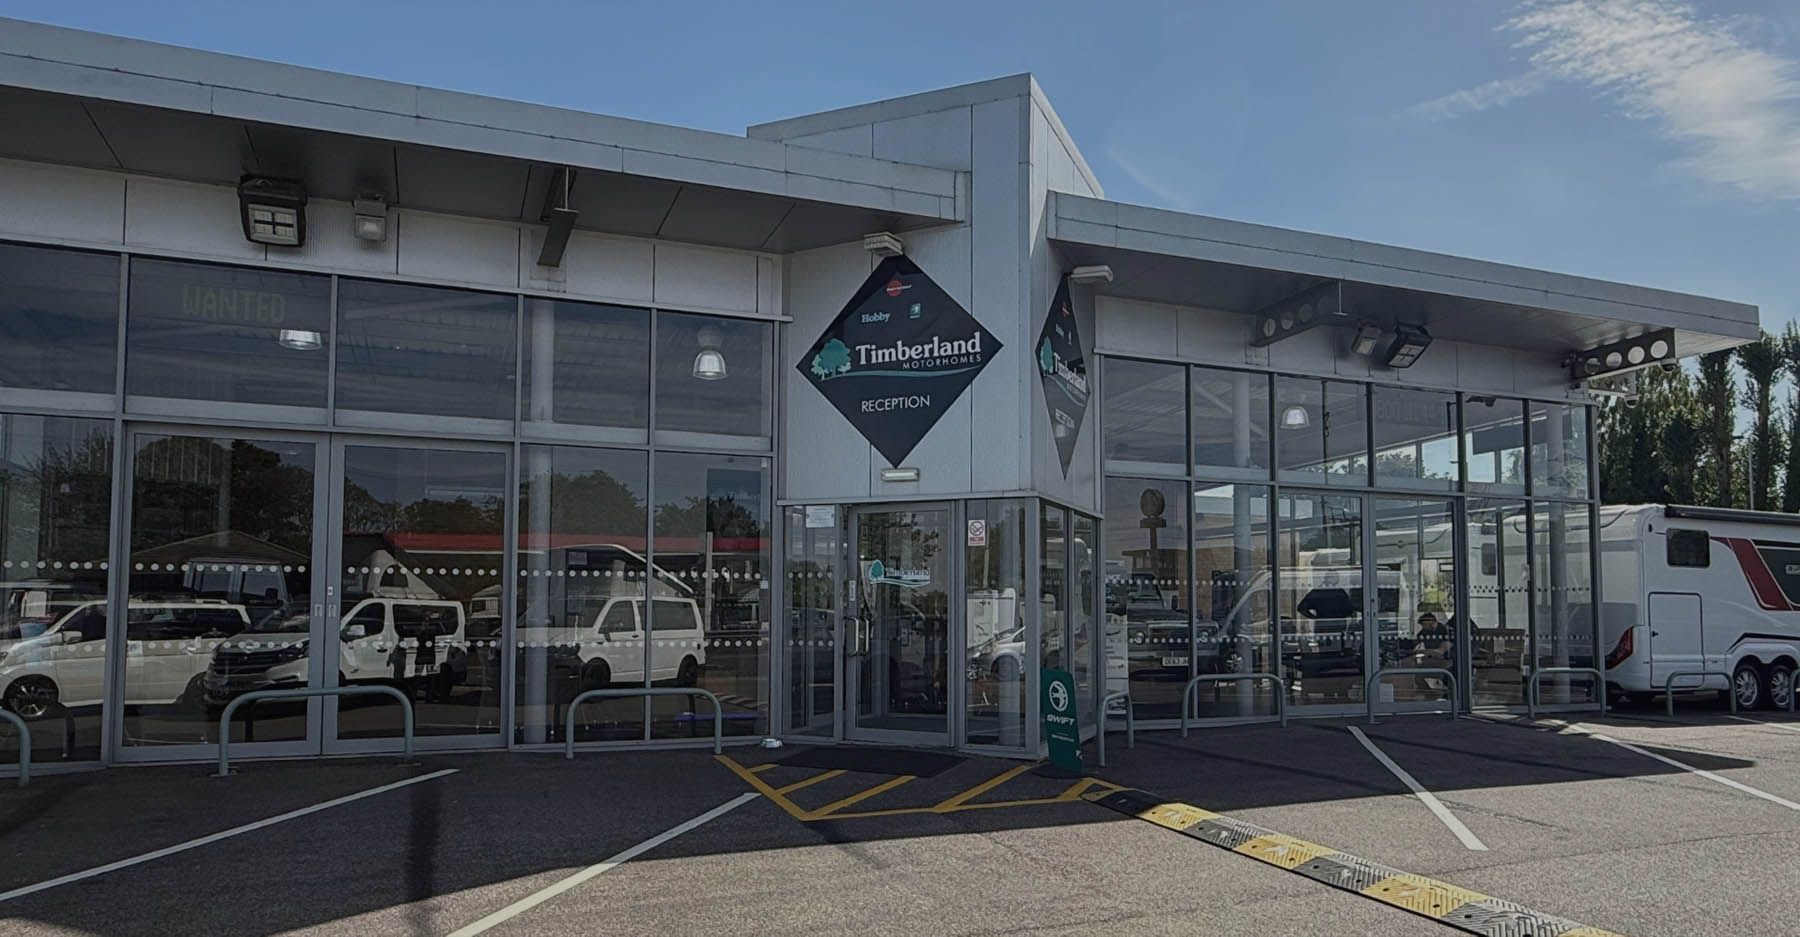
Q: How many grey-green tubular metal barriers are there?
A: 9